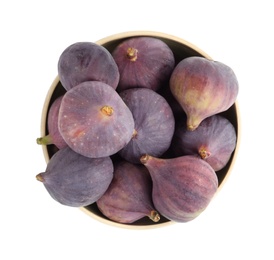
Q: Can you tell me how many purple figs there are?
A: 10